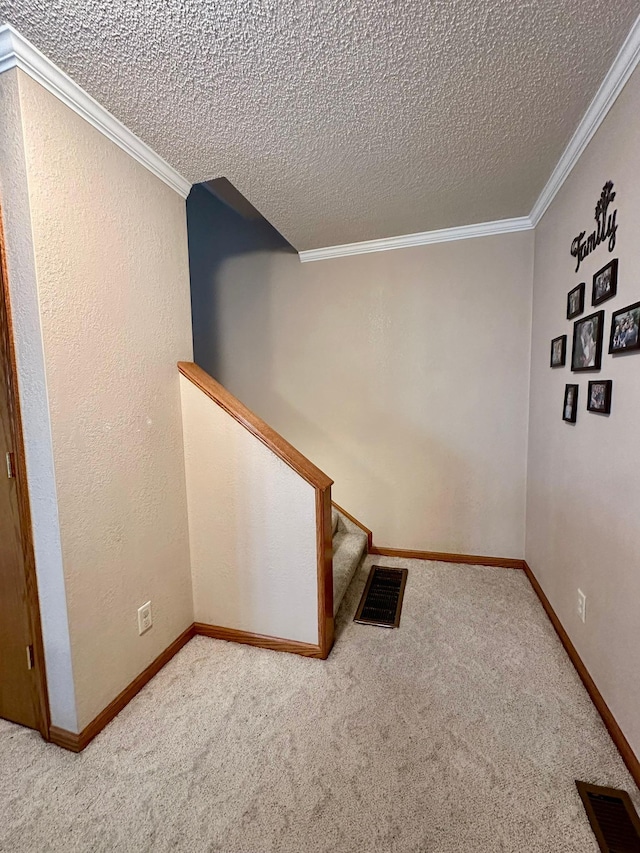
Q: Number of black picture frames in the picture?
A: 7